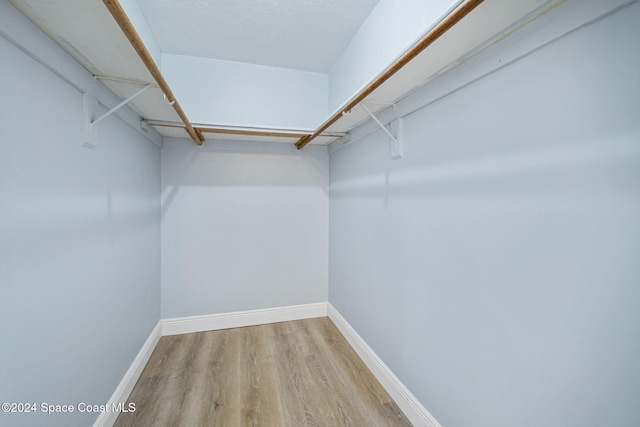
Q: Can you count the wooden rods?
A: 3